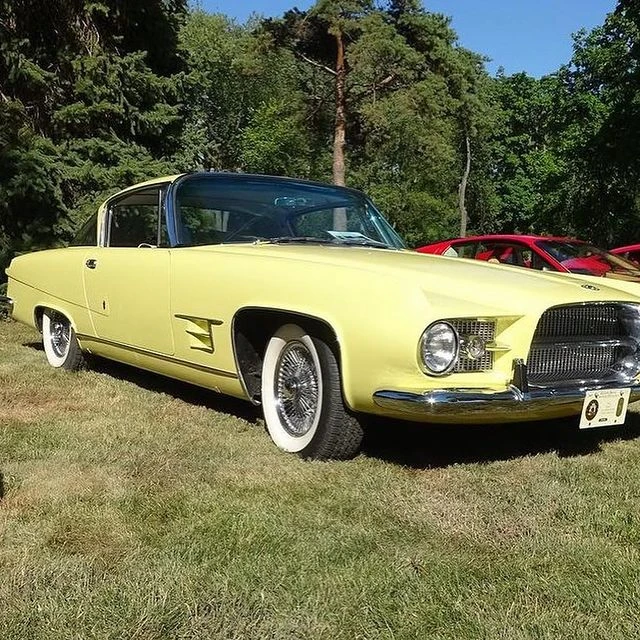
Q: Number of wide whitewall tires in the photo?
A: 2